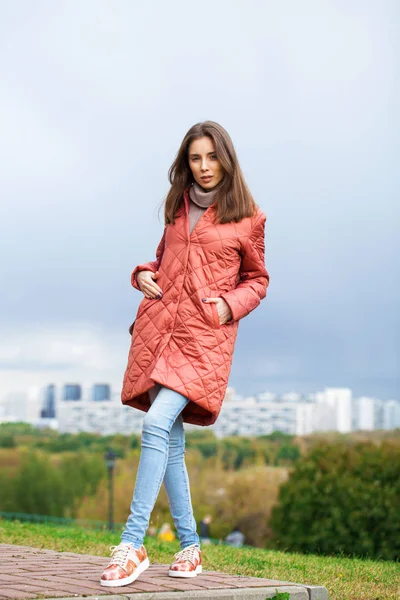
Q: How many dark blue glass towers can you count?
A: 3